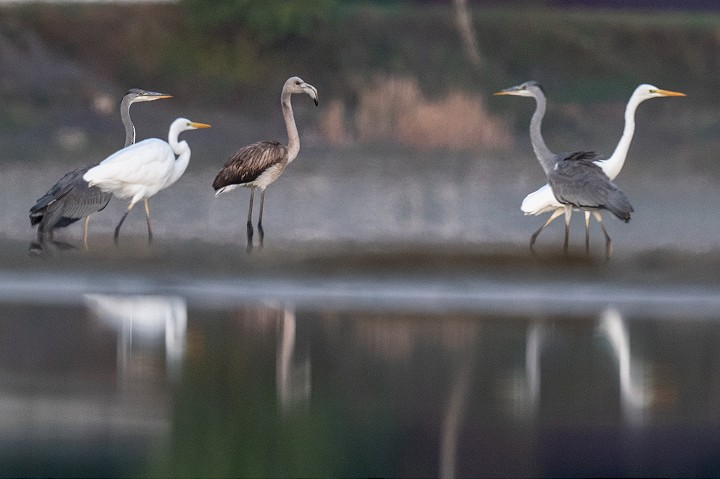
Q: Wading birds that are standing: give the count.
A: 5